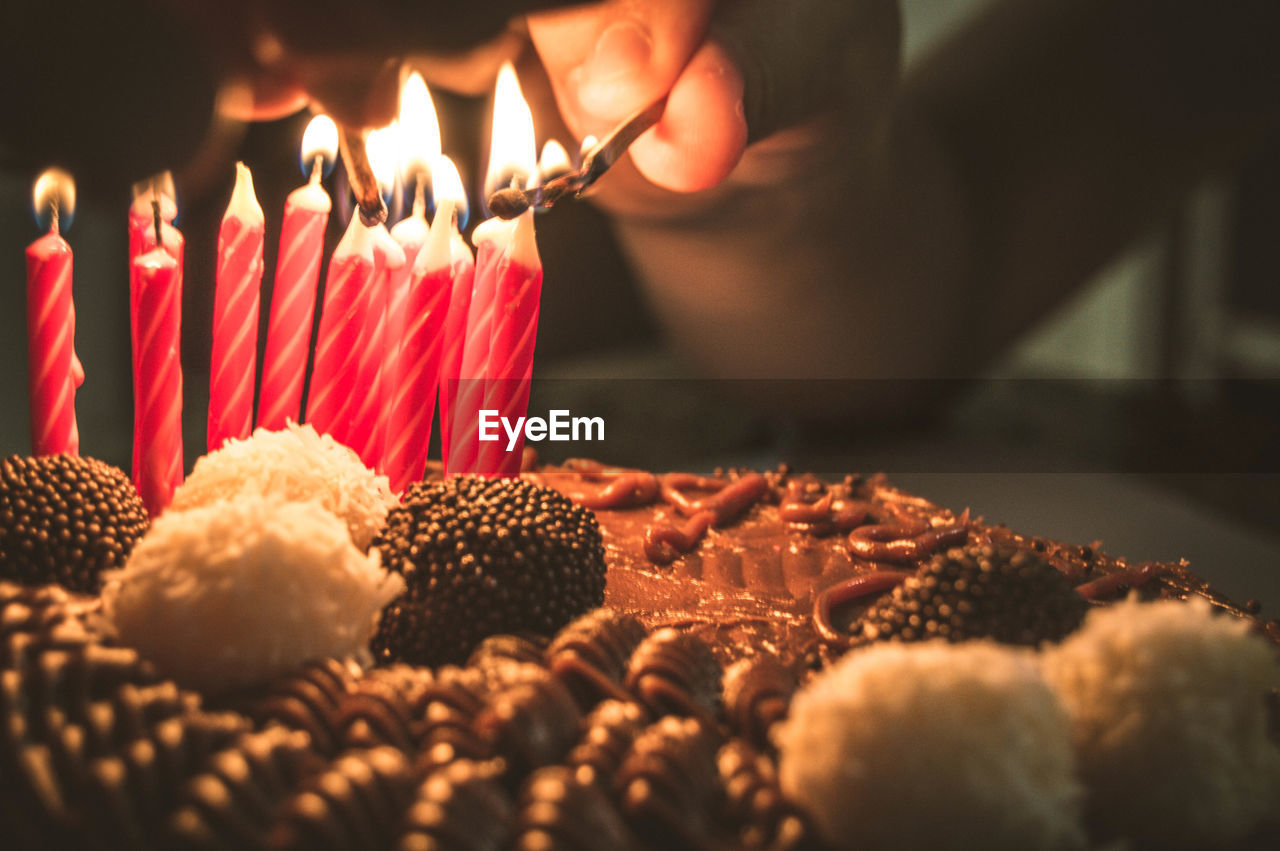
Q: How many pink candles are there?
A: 13